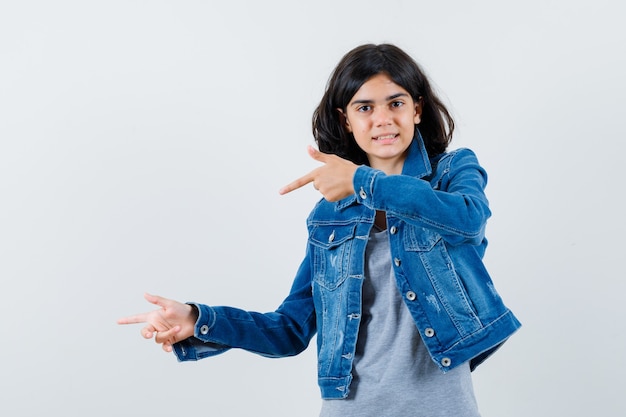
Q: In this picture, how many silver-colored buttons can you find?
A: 8